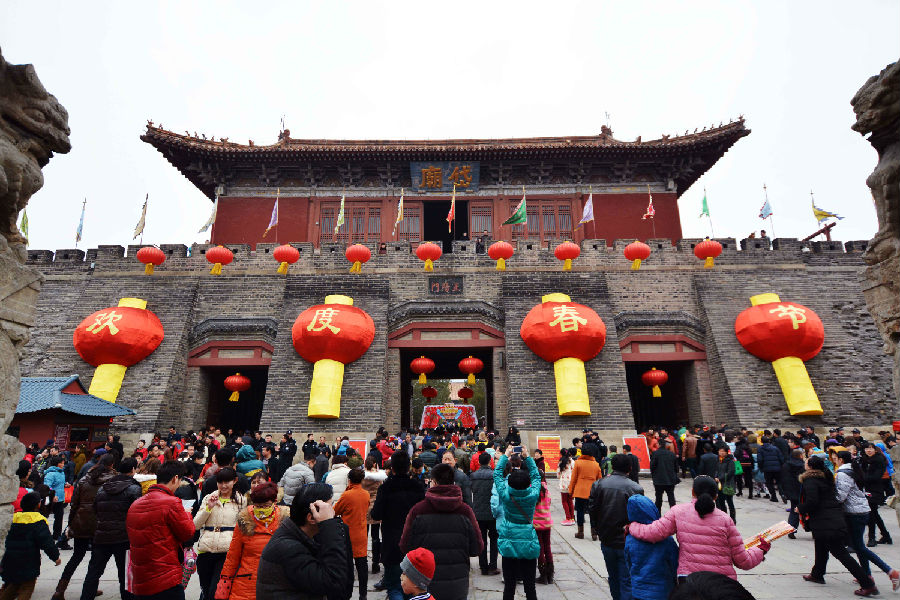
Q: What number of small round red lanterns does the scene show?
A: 15